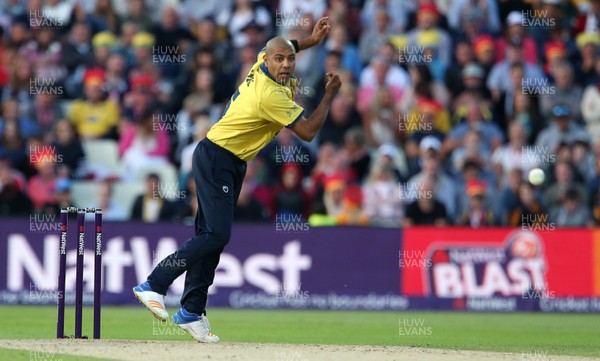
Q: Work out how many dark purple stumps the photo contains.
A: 3